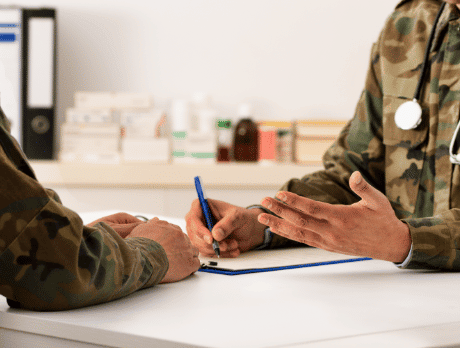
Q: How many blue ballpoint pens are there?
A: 1